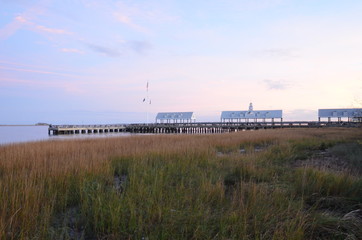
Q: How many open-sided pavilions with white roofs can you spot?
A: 3